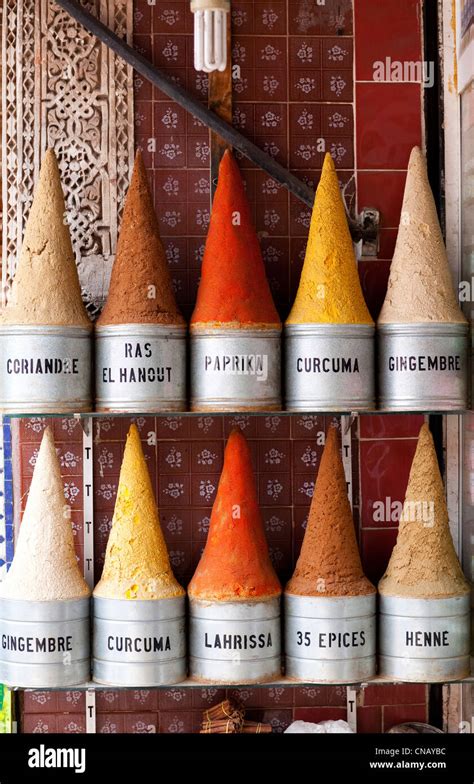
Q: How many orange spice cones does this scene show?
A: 2